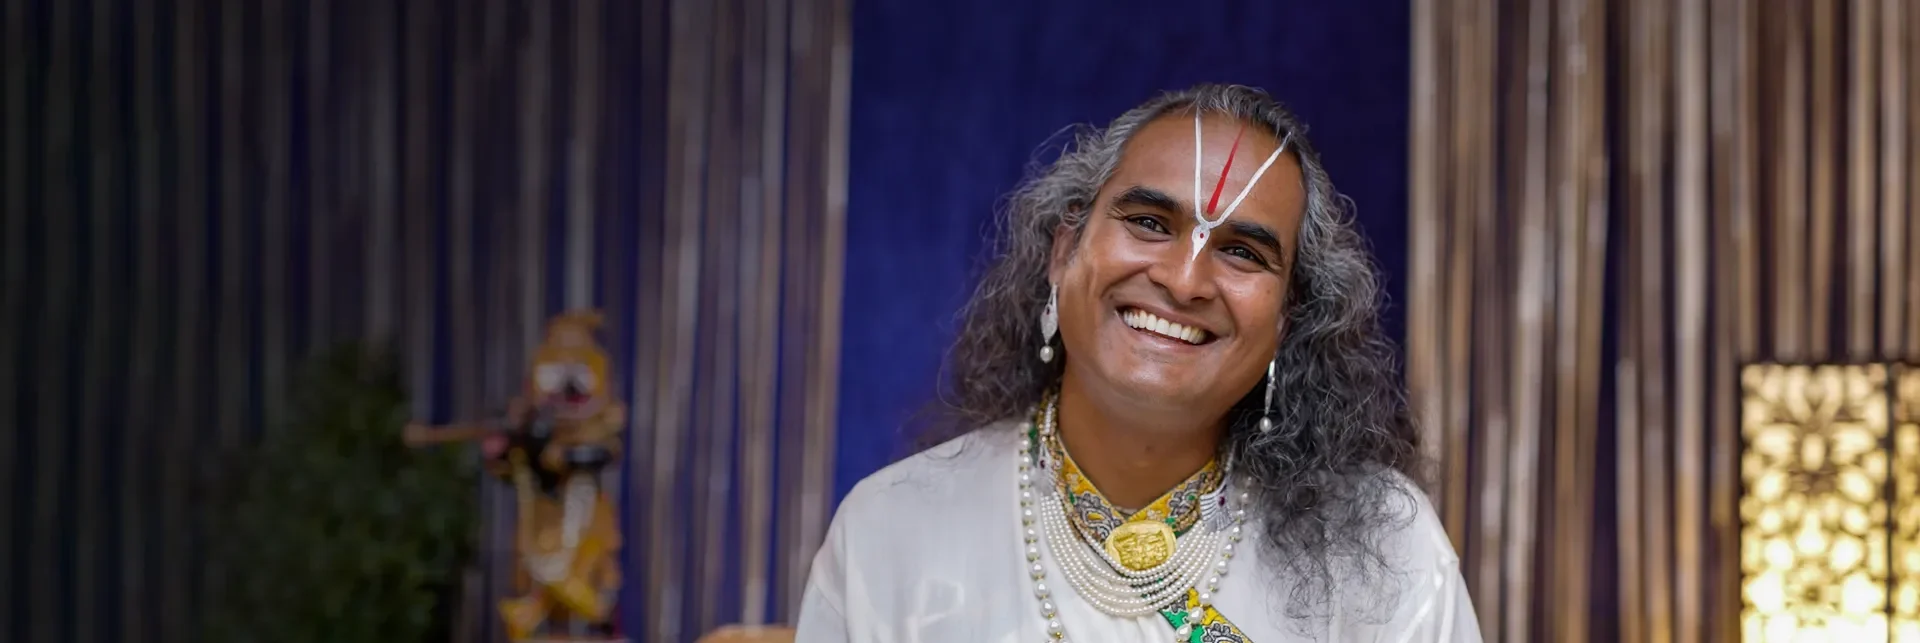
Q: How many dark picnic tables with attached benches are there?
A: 0